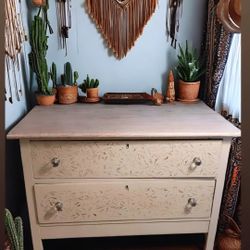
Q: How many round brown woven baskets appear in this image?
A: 1